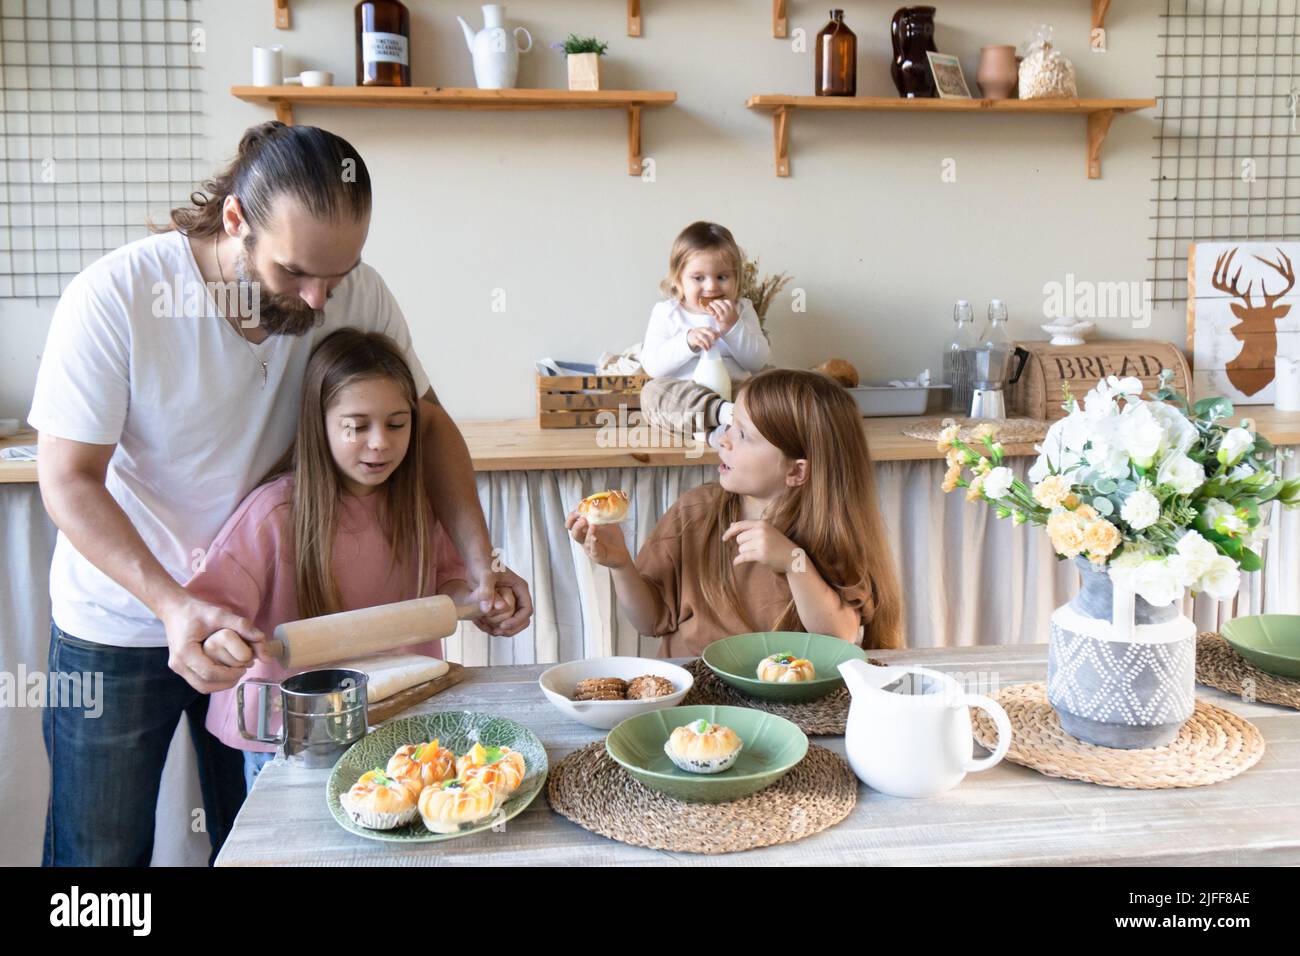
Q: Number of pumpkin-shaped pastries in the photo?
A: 7